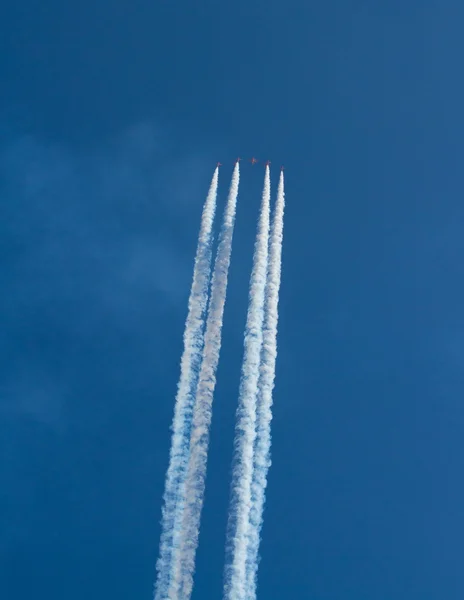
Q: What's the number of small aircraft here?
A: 5